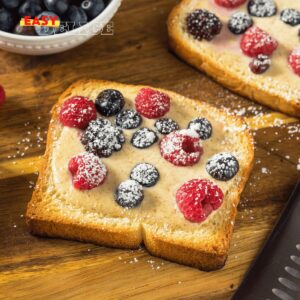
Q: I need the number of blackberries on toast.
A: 2